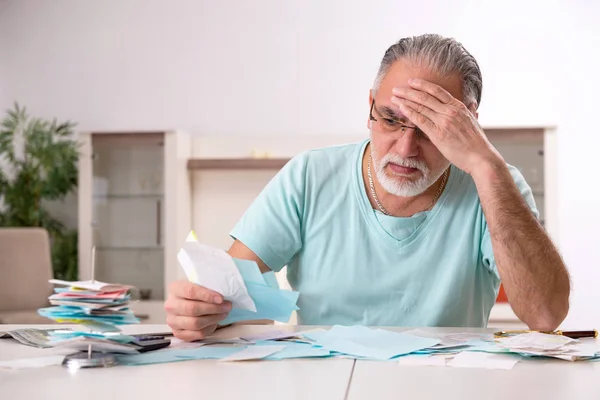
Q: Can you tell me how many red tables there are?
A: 0